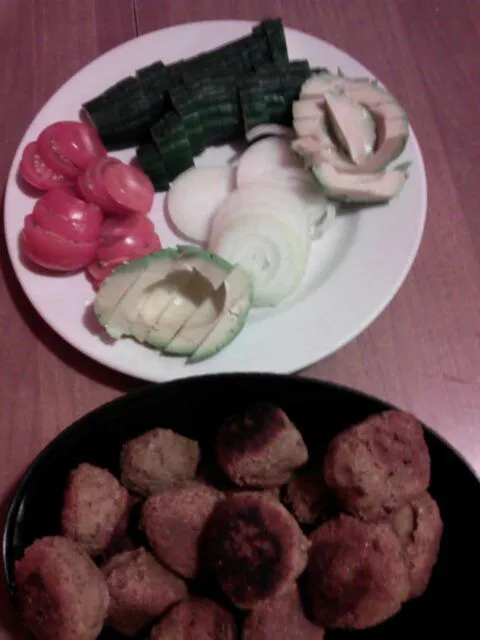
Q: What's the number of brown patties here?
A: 13